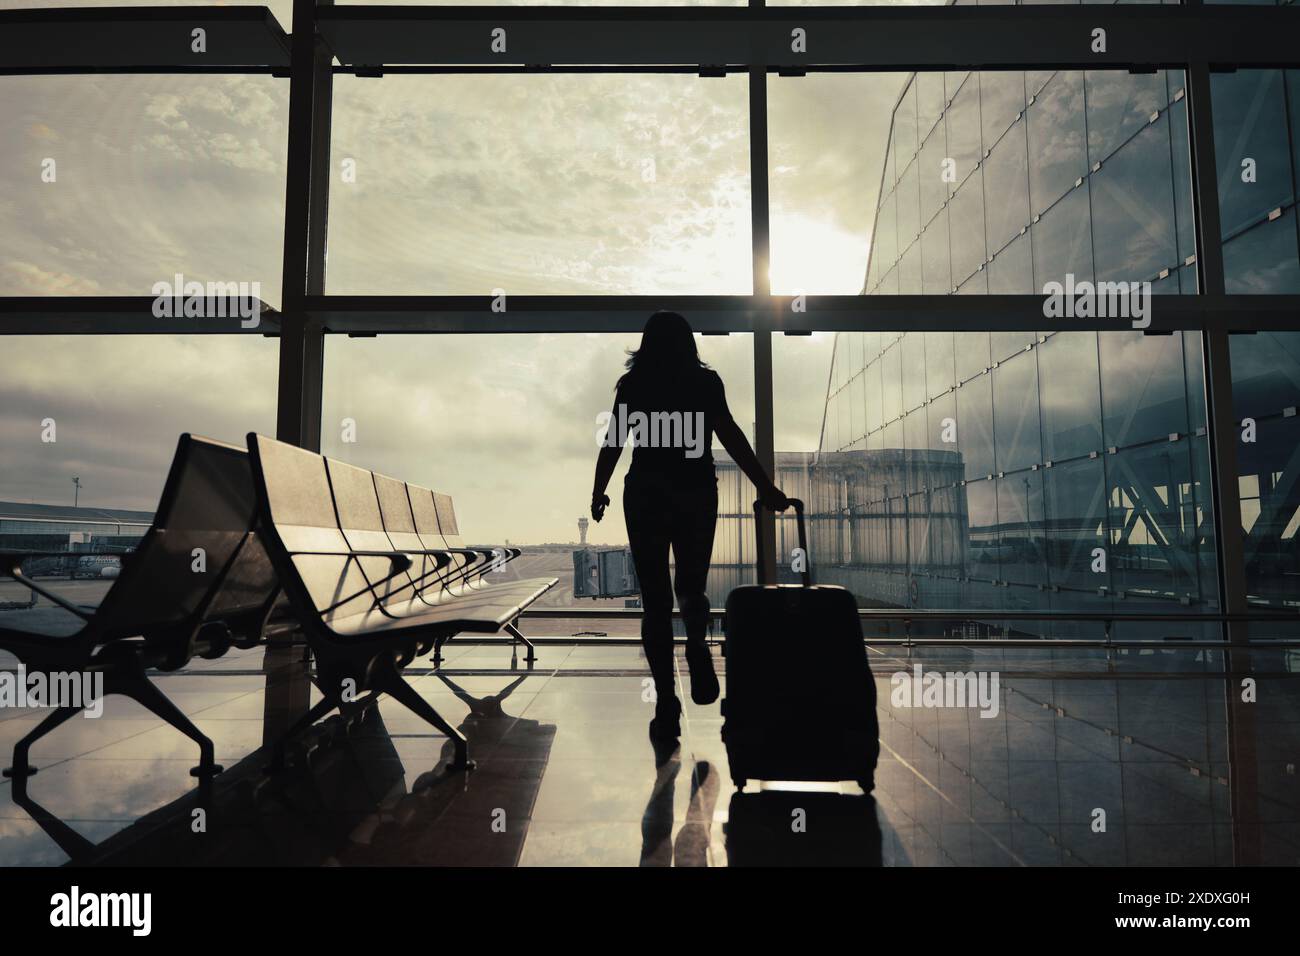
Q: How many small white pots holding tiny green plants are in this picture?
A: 0